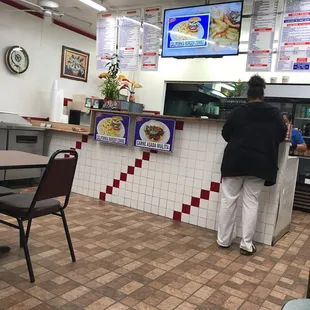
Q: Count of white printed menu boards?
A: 5